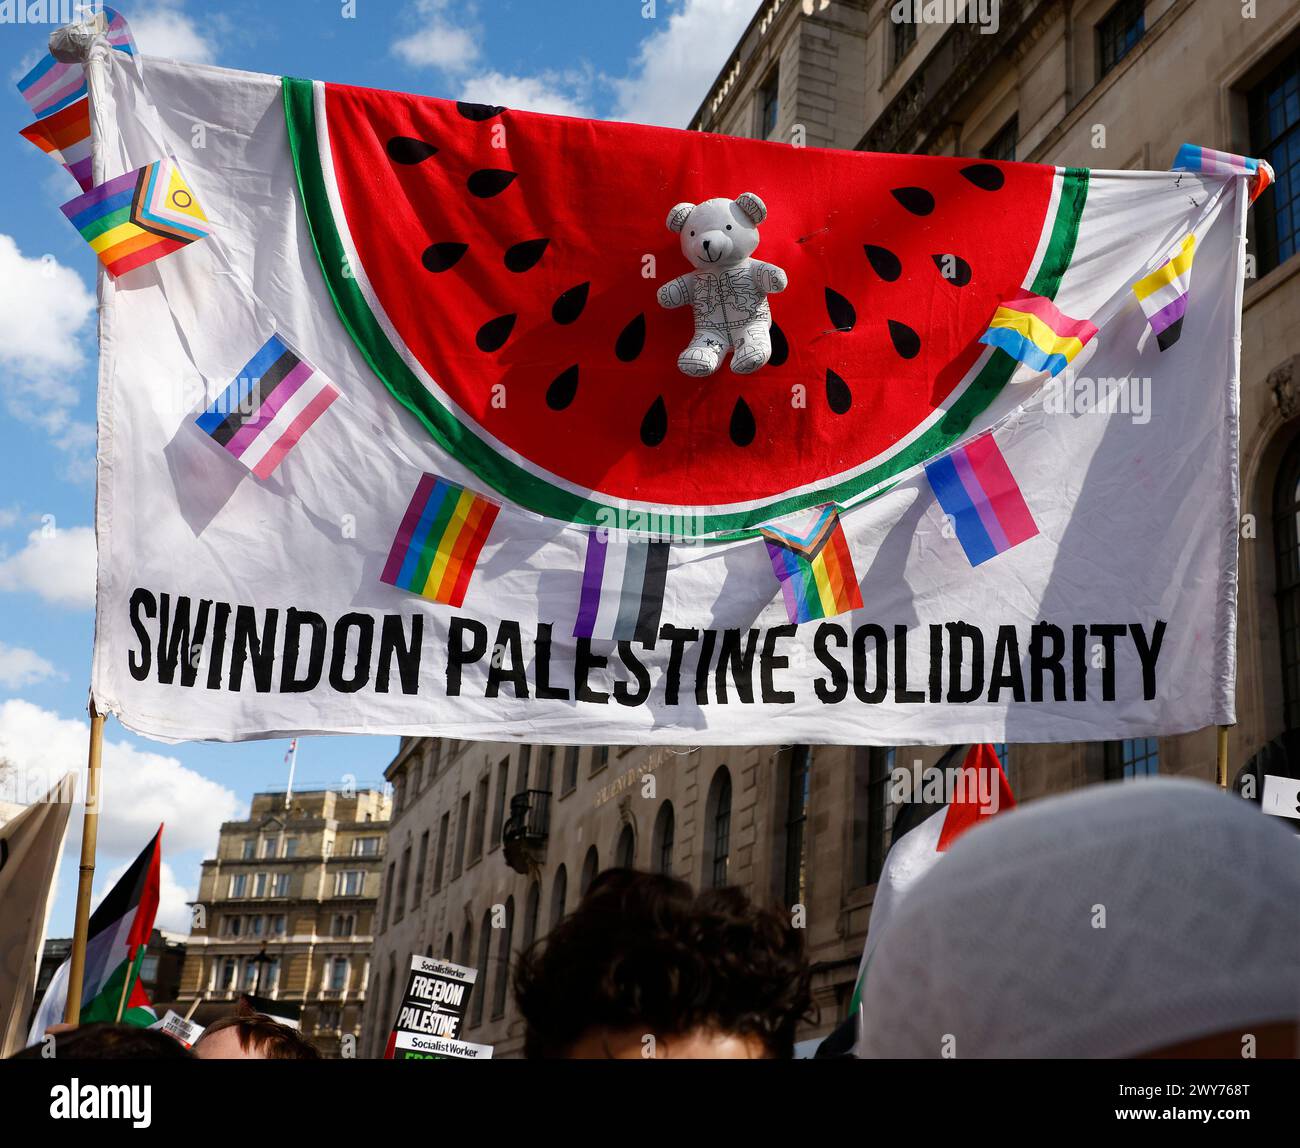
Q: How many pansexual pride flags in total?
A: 1